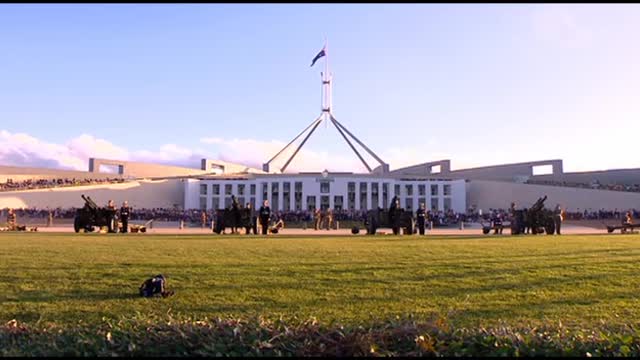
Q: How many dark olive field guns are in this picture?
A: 4